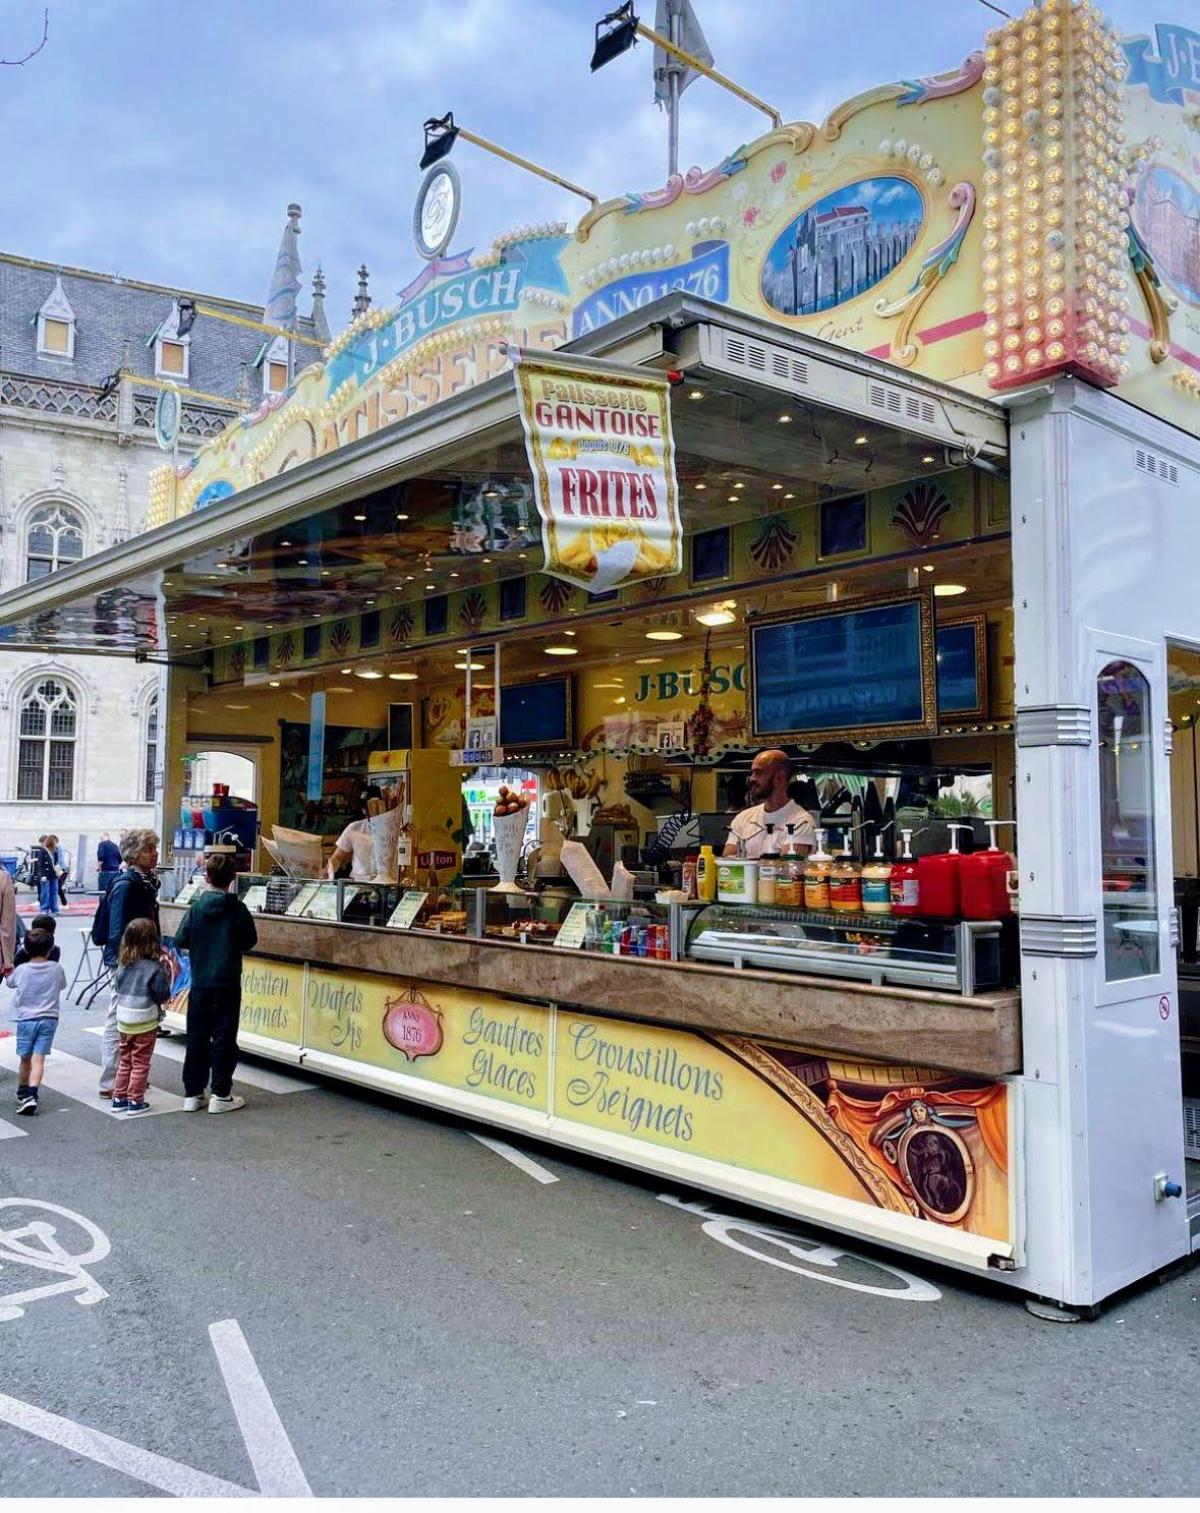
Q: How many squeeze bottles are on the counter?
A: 2